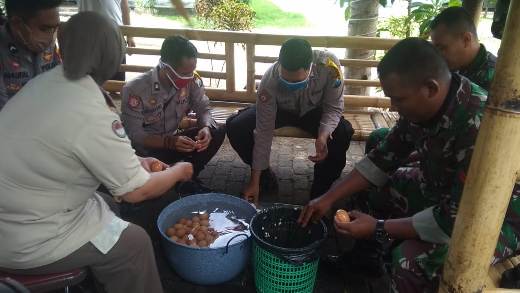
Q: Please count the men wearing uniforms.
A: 5